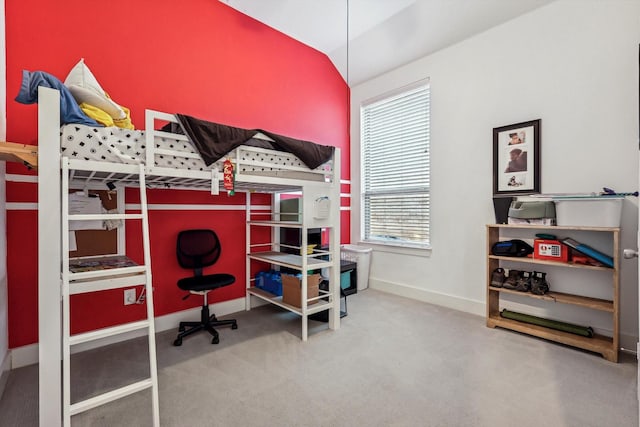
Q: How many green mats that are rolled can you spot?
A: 1